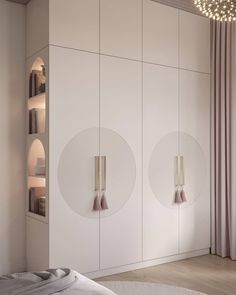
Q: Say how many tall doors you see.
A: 4